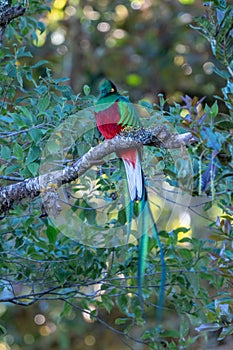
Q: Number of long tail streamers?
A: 2